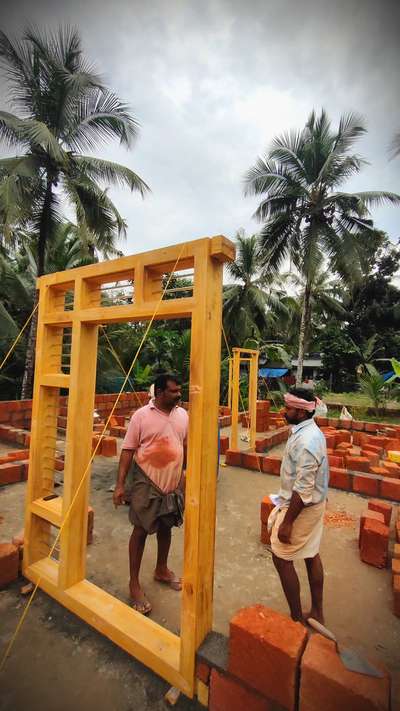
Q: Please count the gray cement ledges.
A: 1